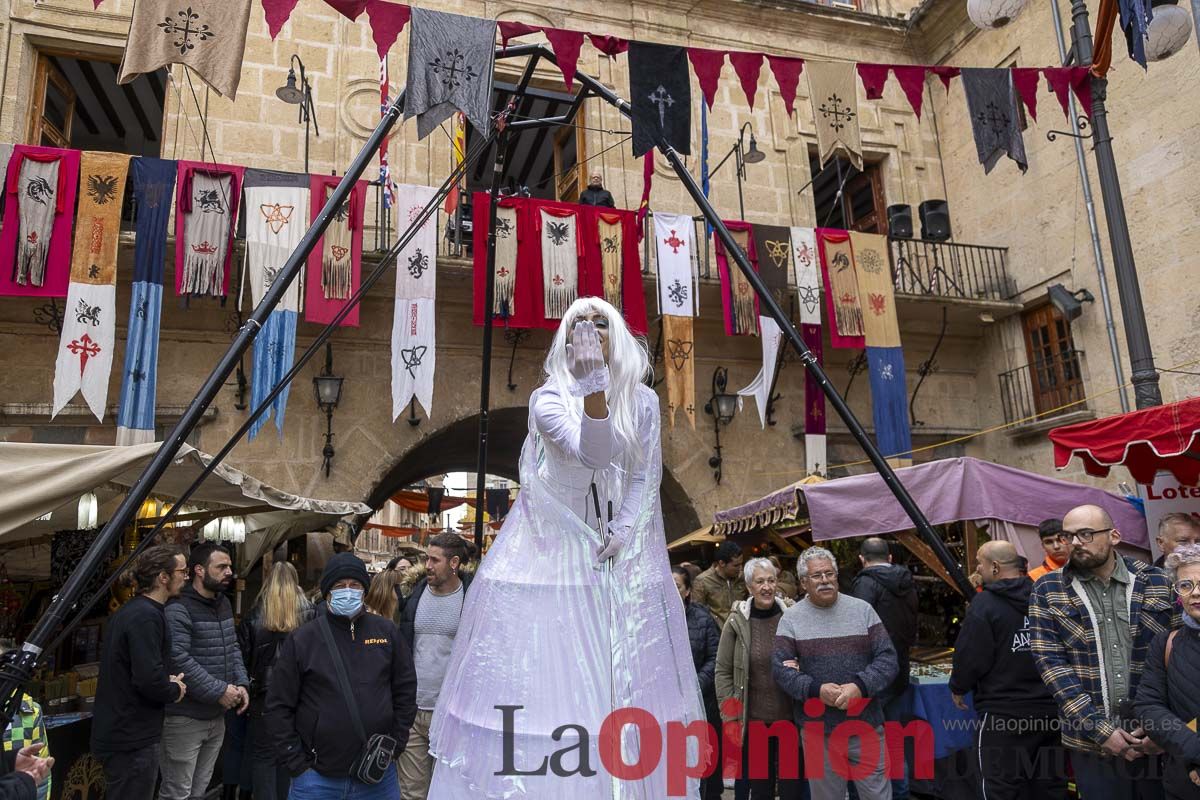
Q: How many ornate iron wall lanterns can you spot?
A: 2